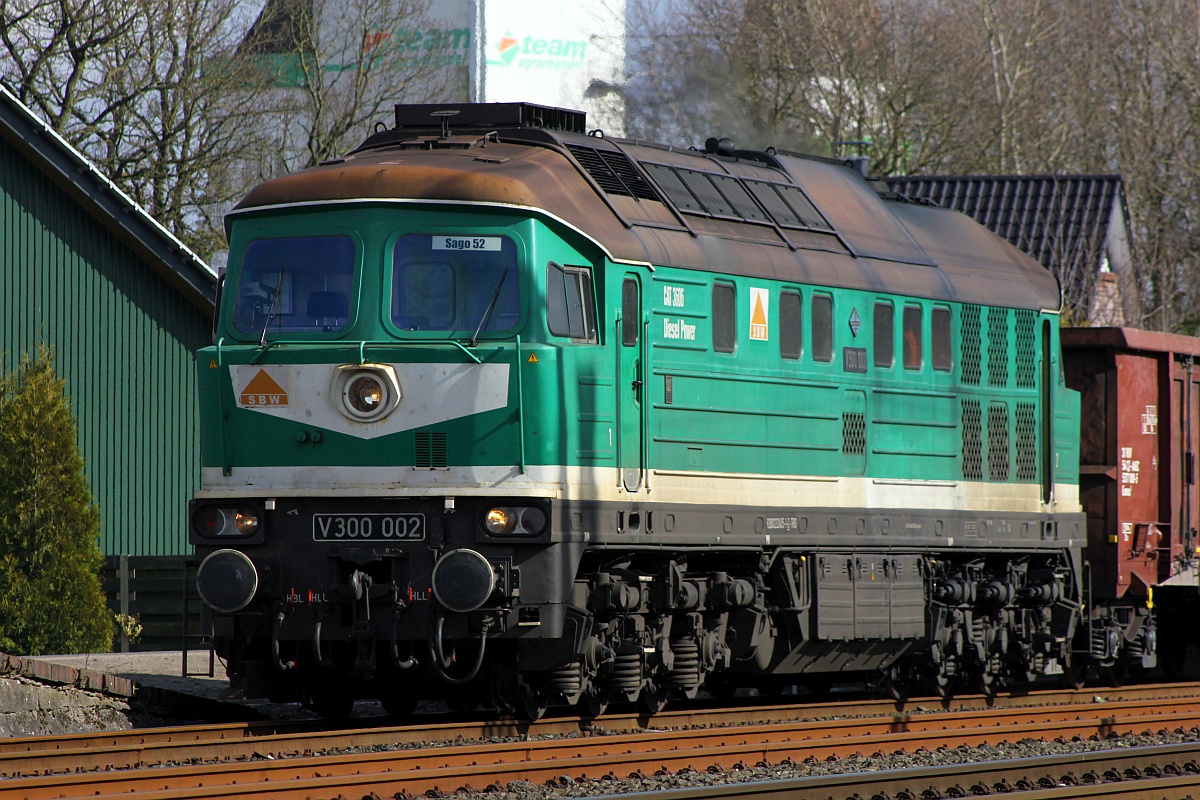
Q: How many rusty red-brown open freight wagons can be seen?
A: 1